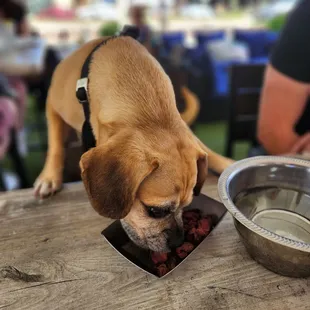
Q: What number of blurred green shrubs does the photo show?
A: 2